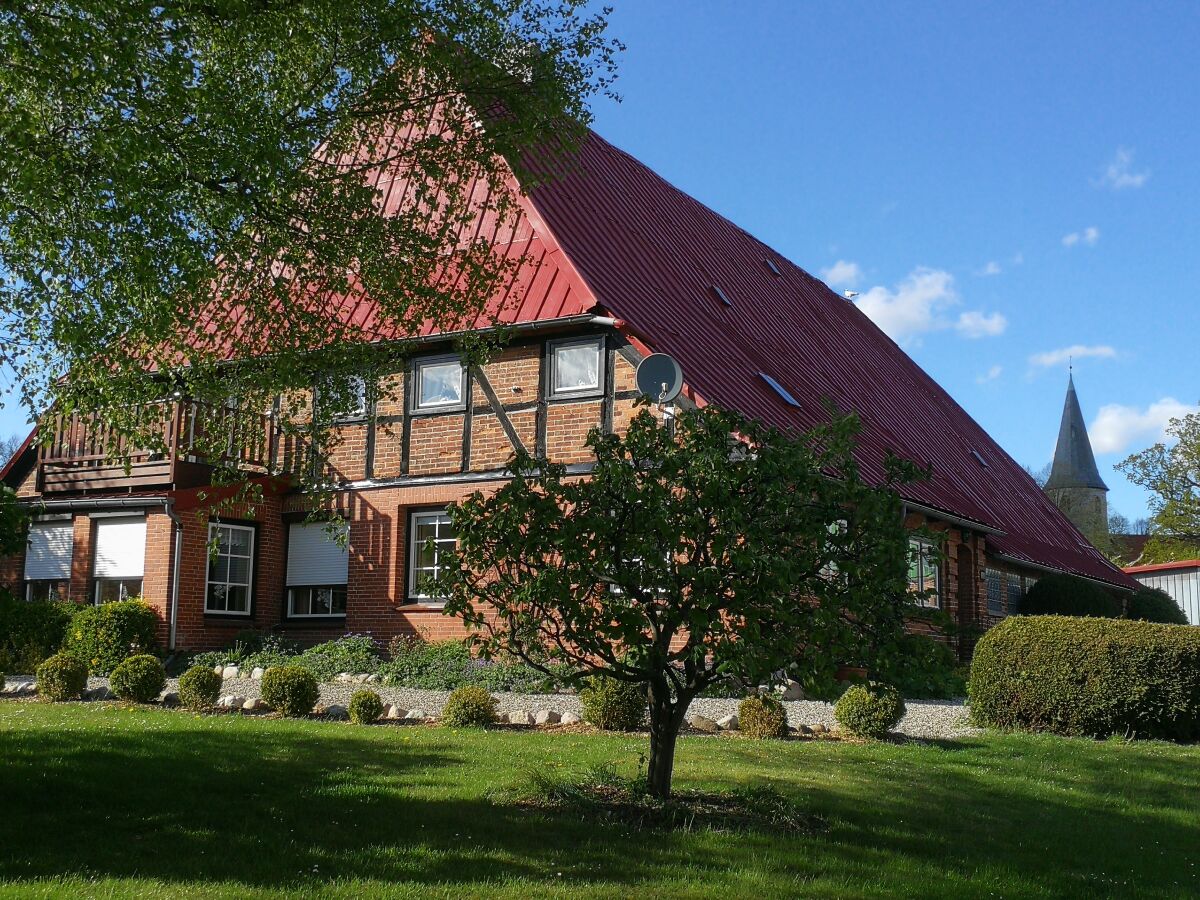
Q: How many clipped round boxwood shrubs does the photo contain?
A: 9